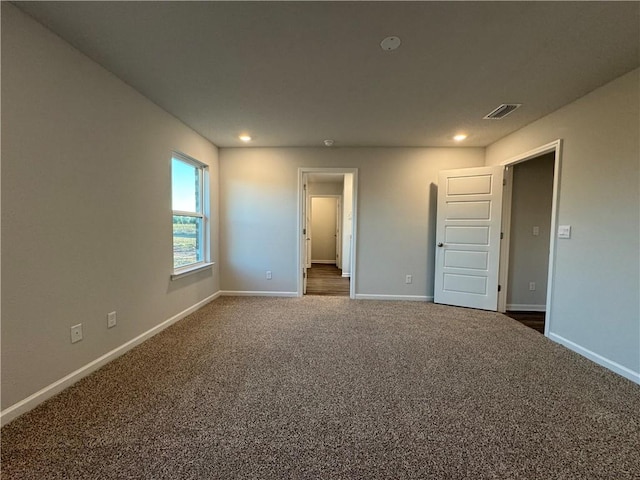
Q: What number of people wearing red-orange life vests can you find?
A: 0